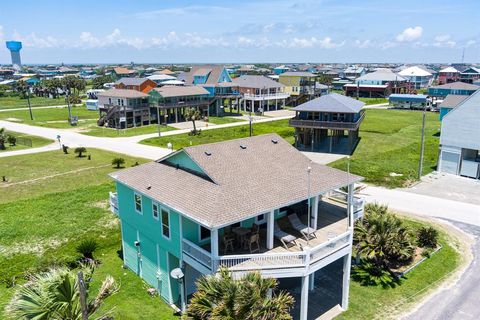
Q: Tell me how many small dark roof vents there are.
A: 3